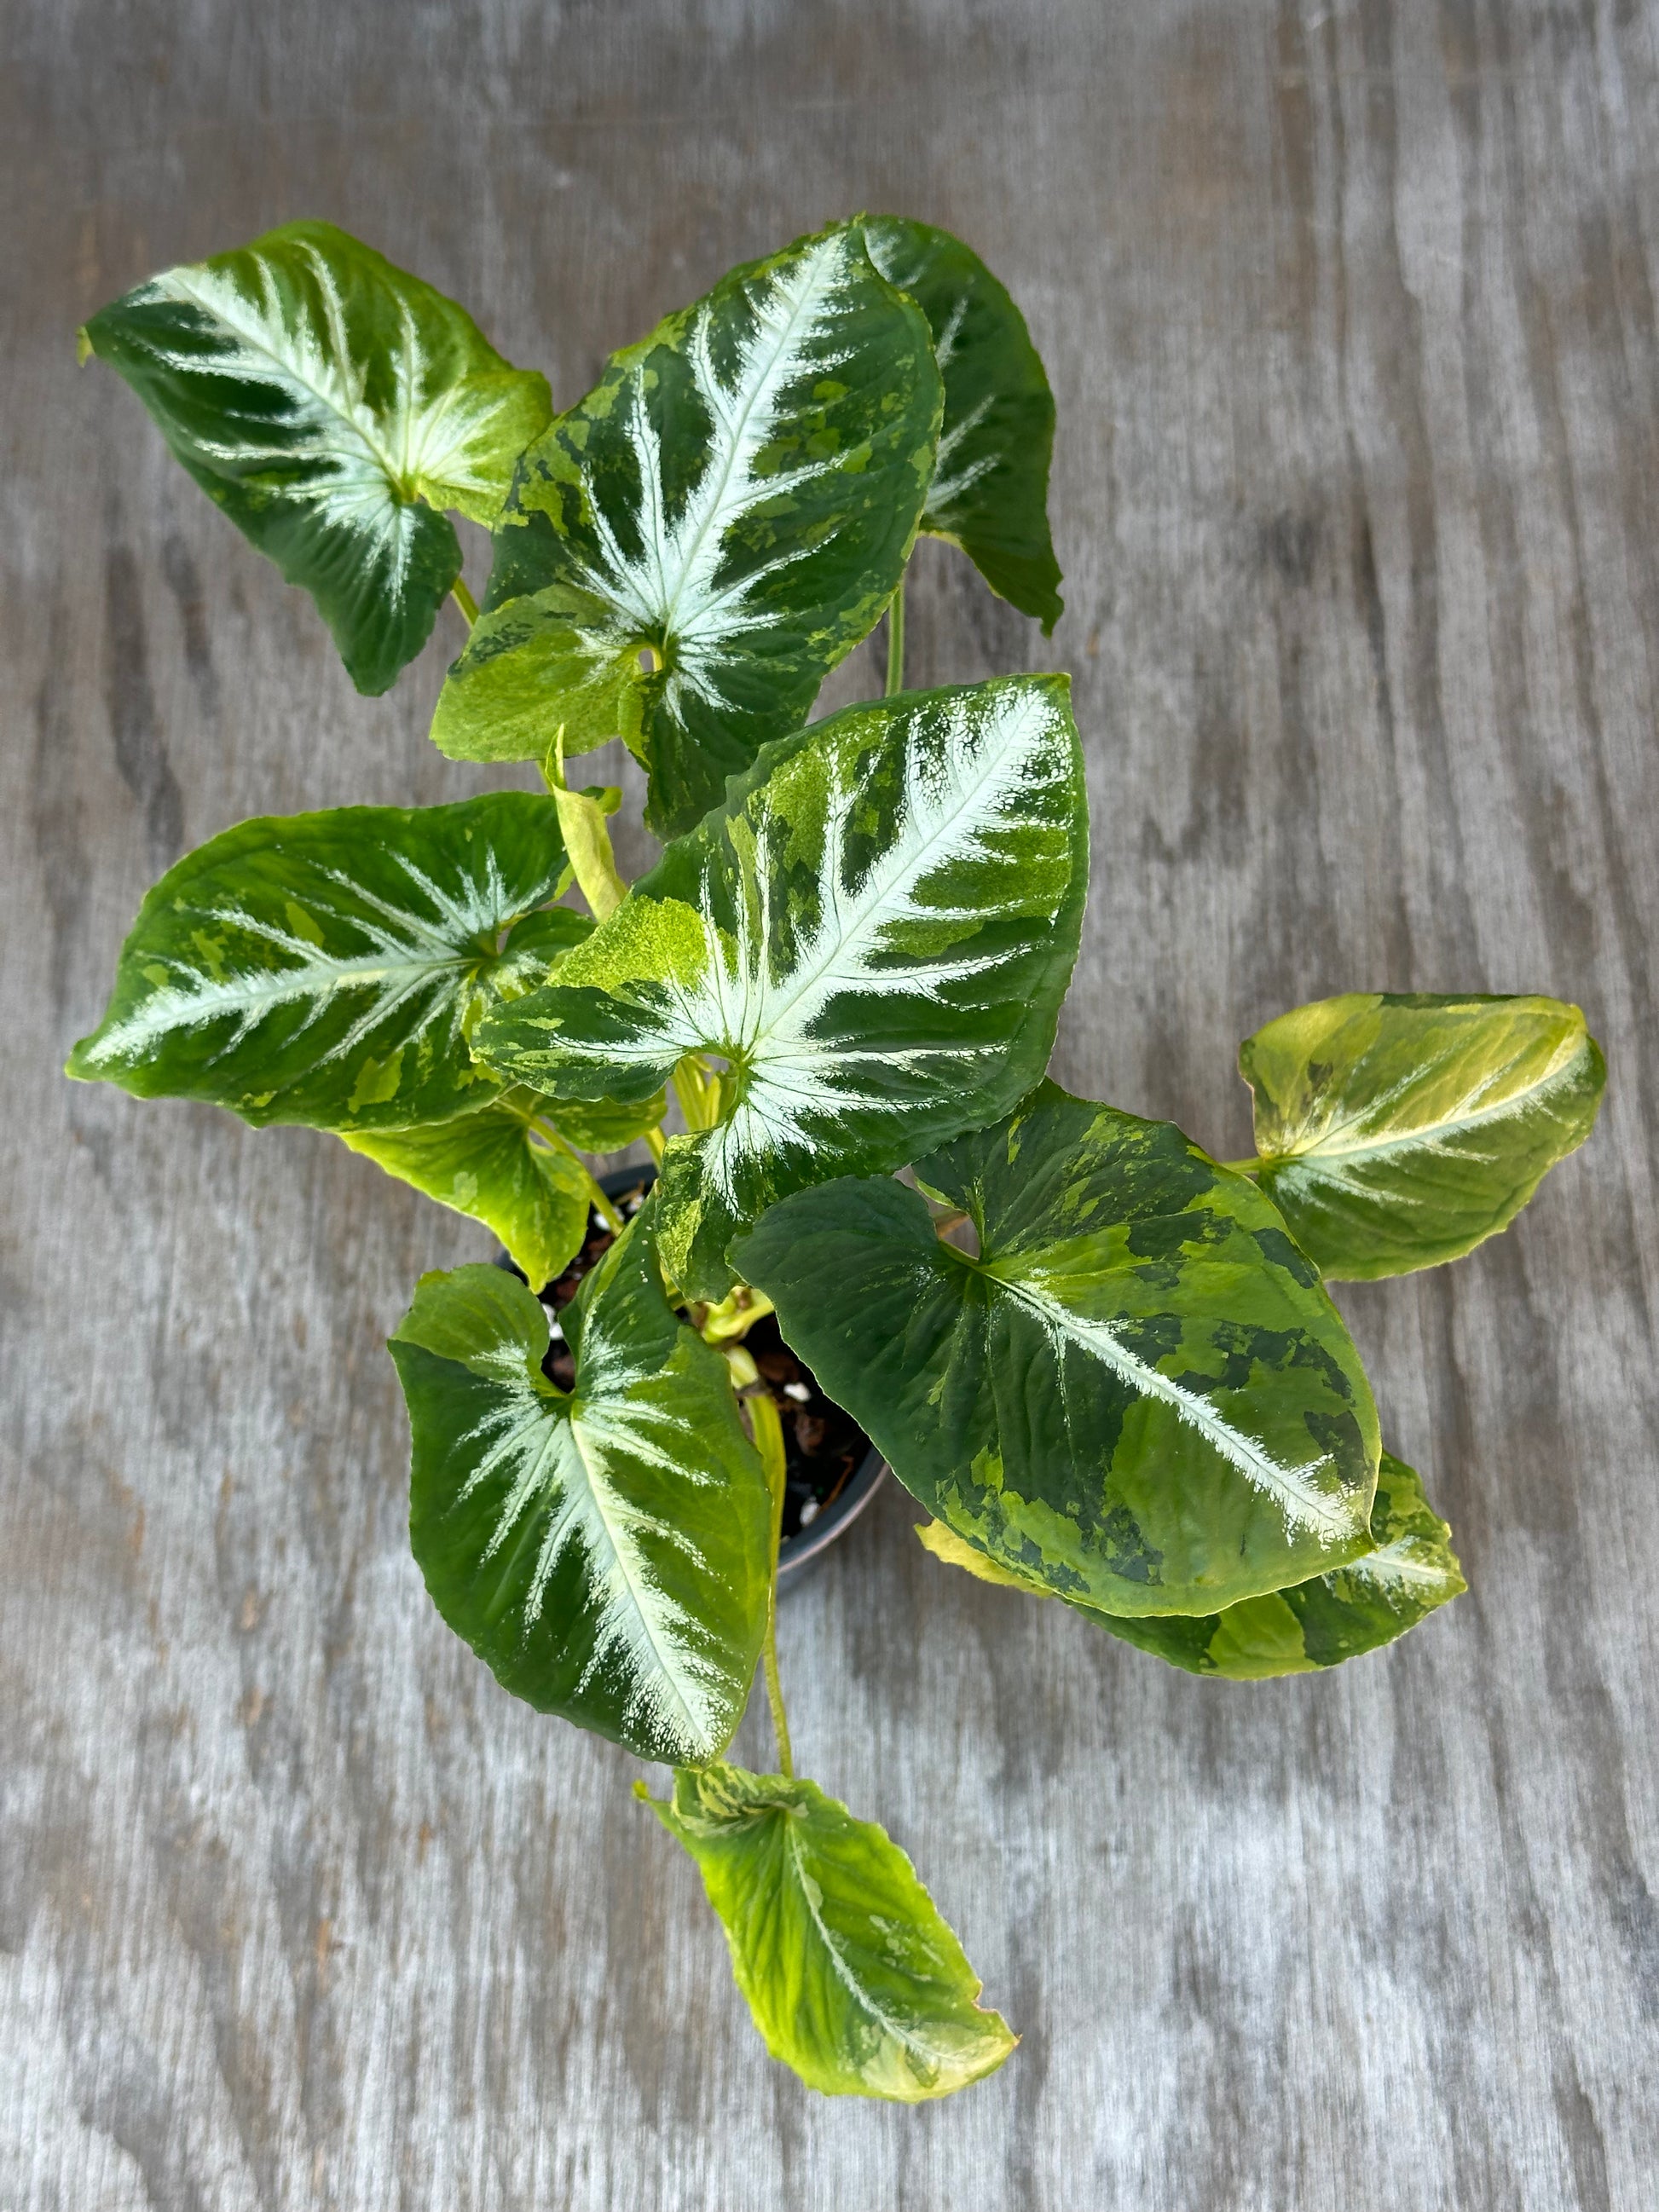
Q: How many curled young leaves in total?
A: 1